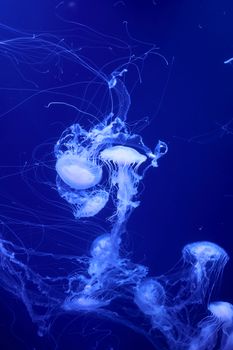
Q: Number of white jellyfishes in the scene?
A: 8